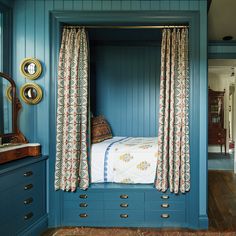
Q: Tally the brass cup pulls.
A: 13